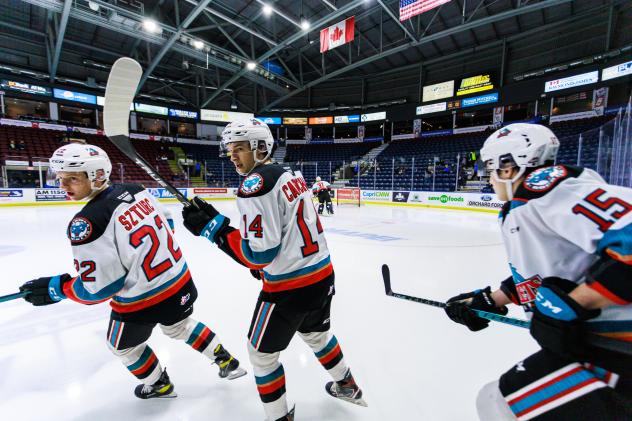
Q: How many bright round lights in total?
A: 5